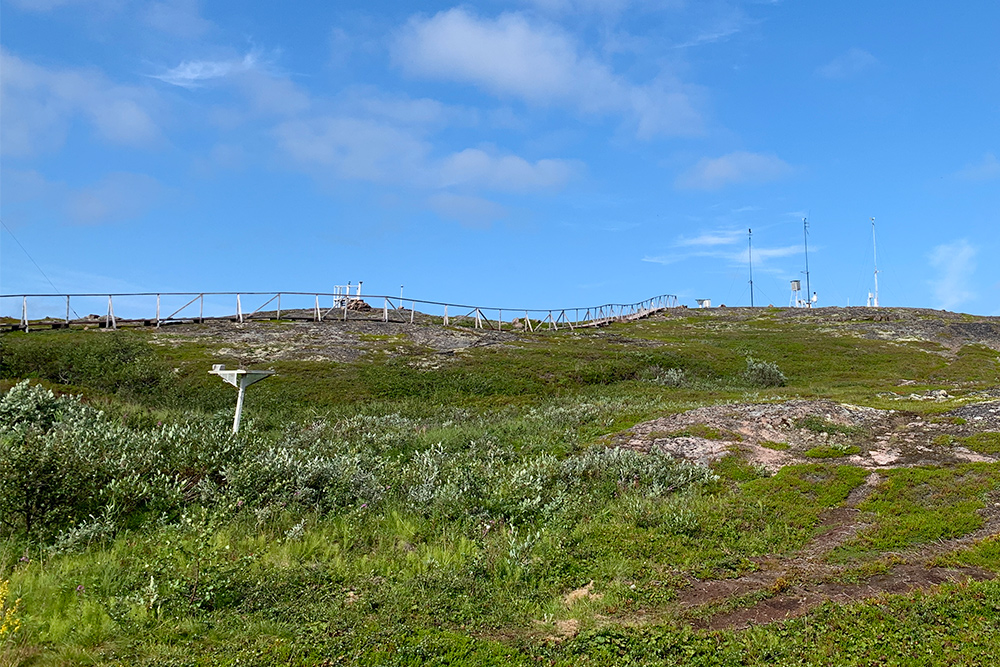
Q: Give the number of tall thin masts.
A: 3